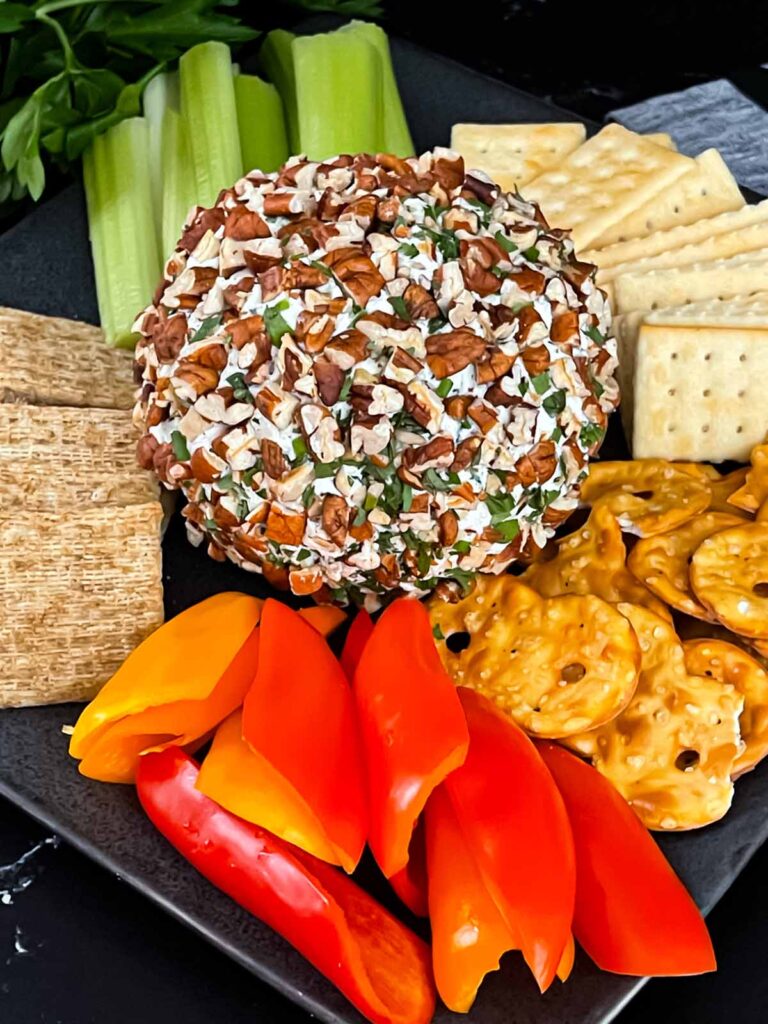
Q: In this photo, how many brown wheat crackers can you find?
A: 3